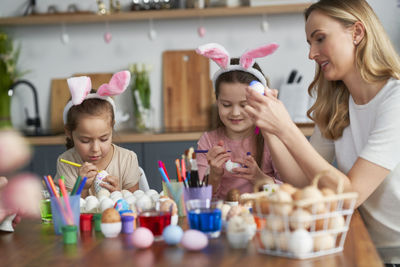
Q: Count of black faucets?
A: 1